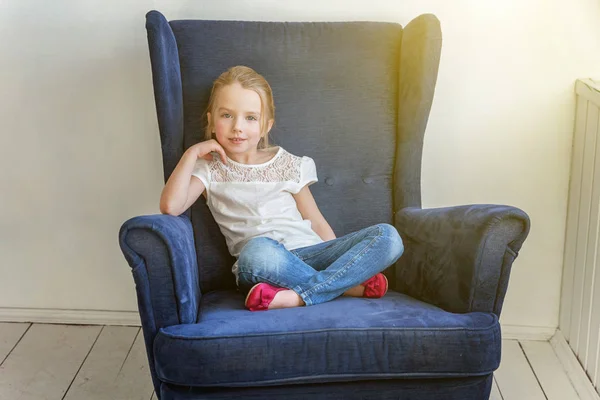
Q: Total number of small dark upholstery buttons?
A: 2